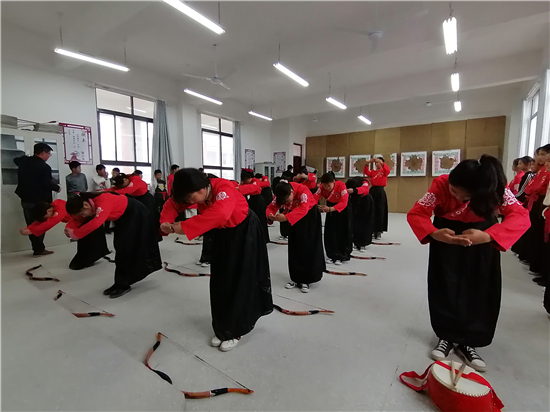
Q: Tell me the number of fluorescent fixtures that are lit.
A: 10